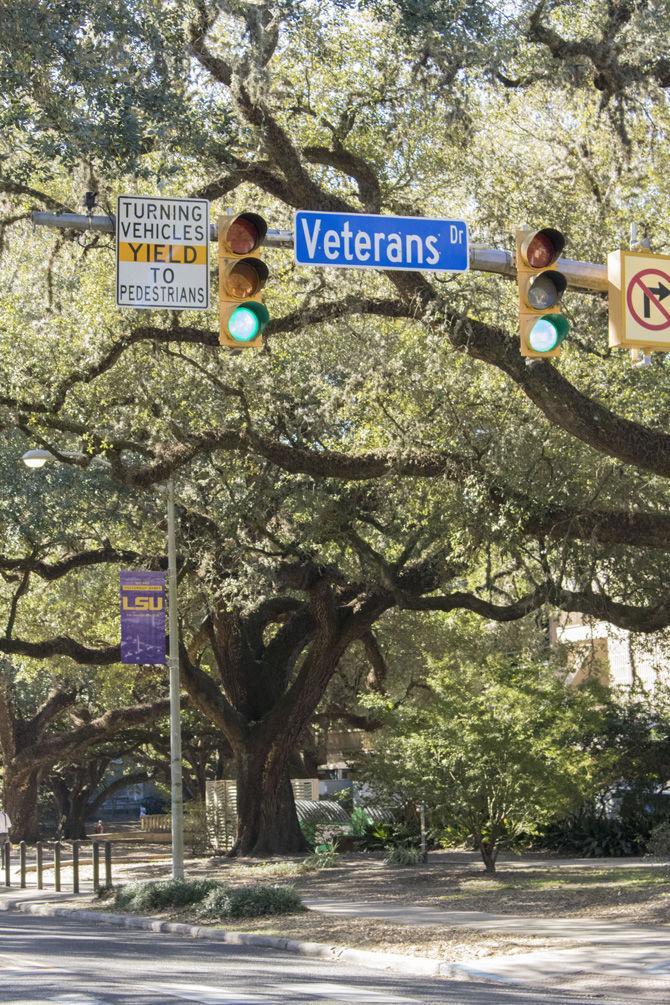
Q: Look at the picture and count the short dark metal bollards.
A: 7